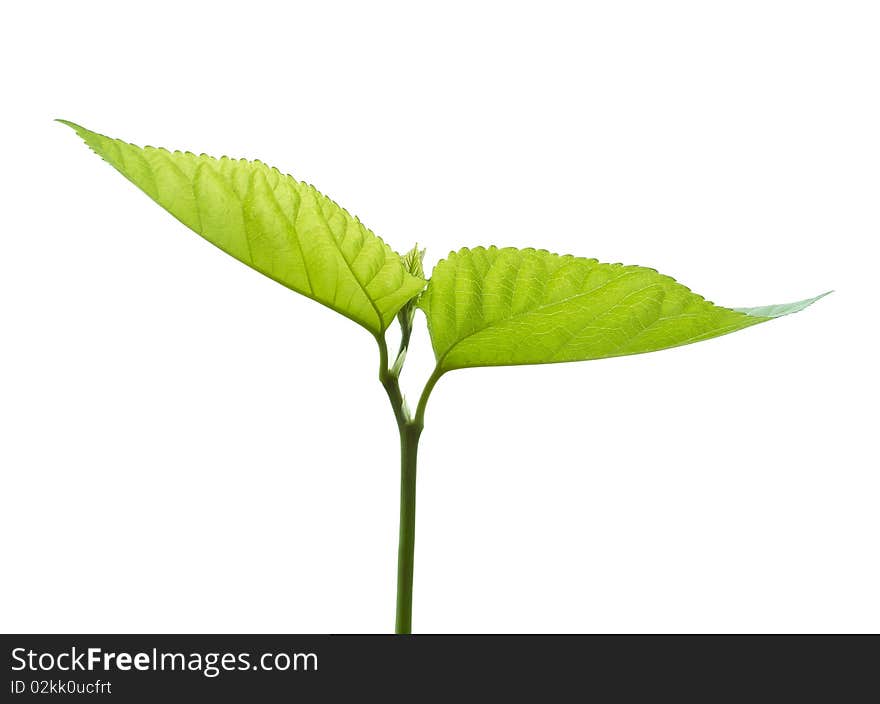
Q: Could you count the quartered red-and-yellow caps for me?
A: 0